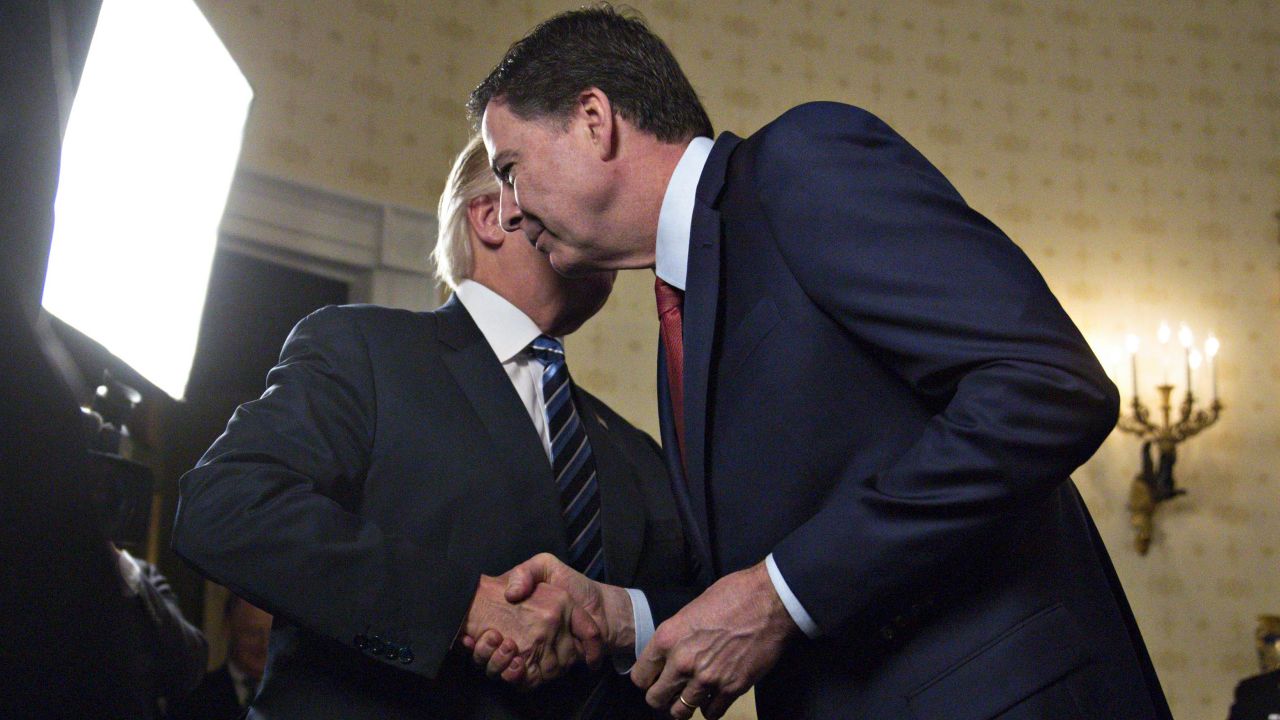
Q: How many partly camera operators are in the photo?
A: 1